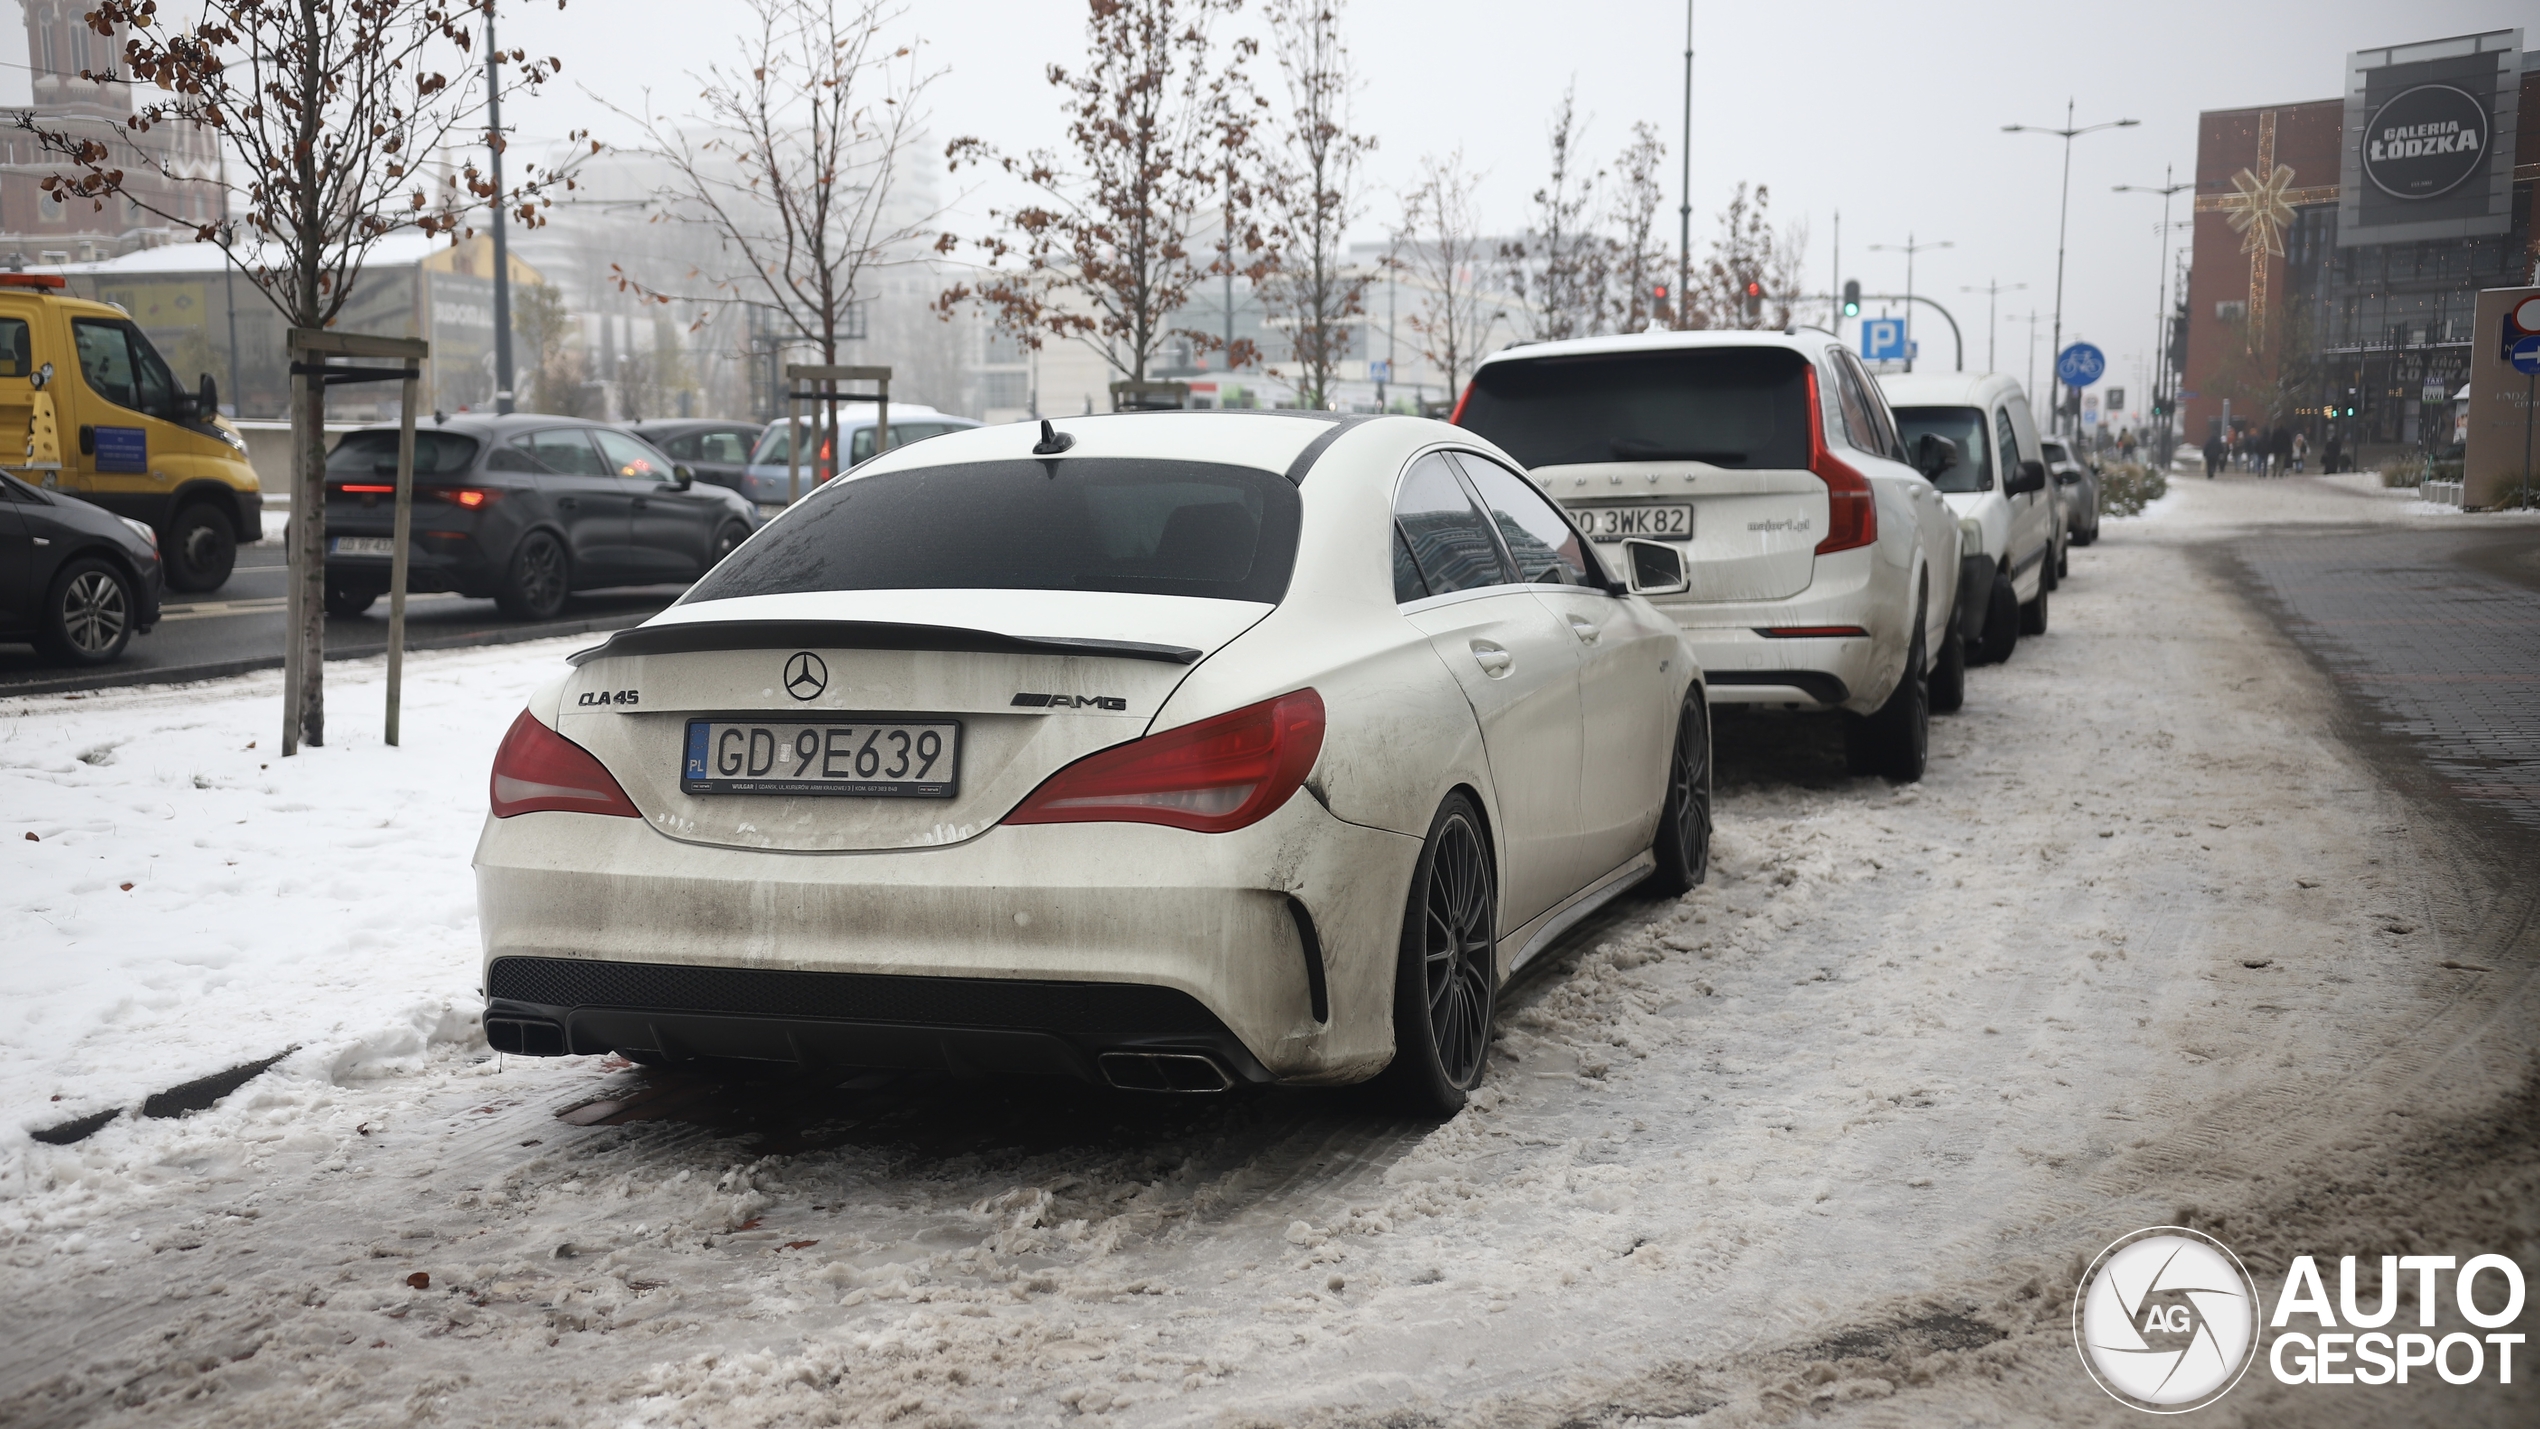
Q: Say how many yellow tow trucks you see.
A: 1